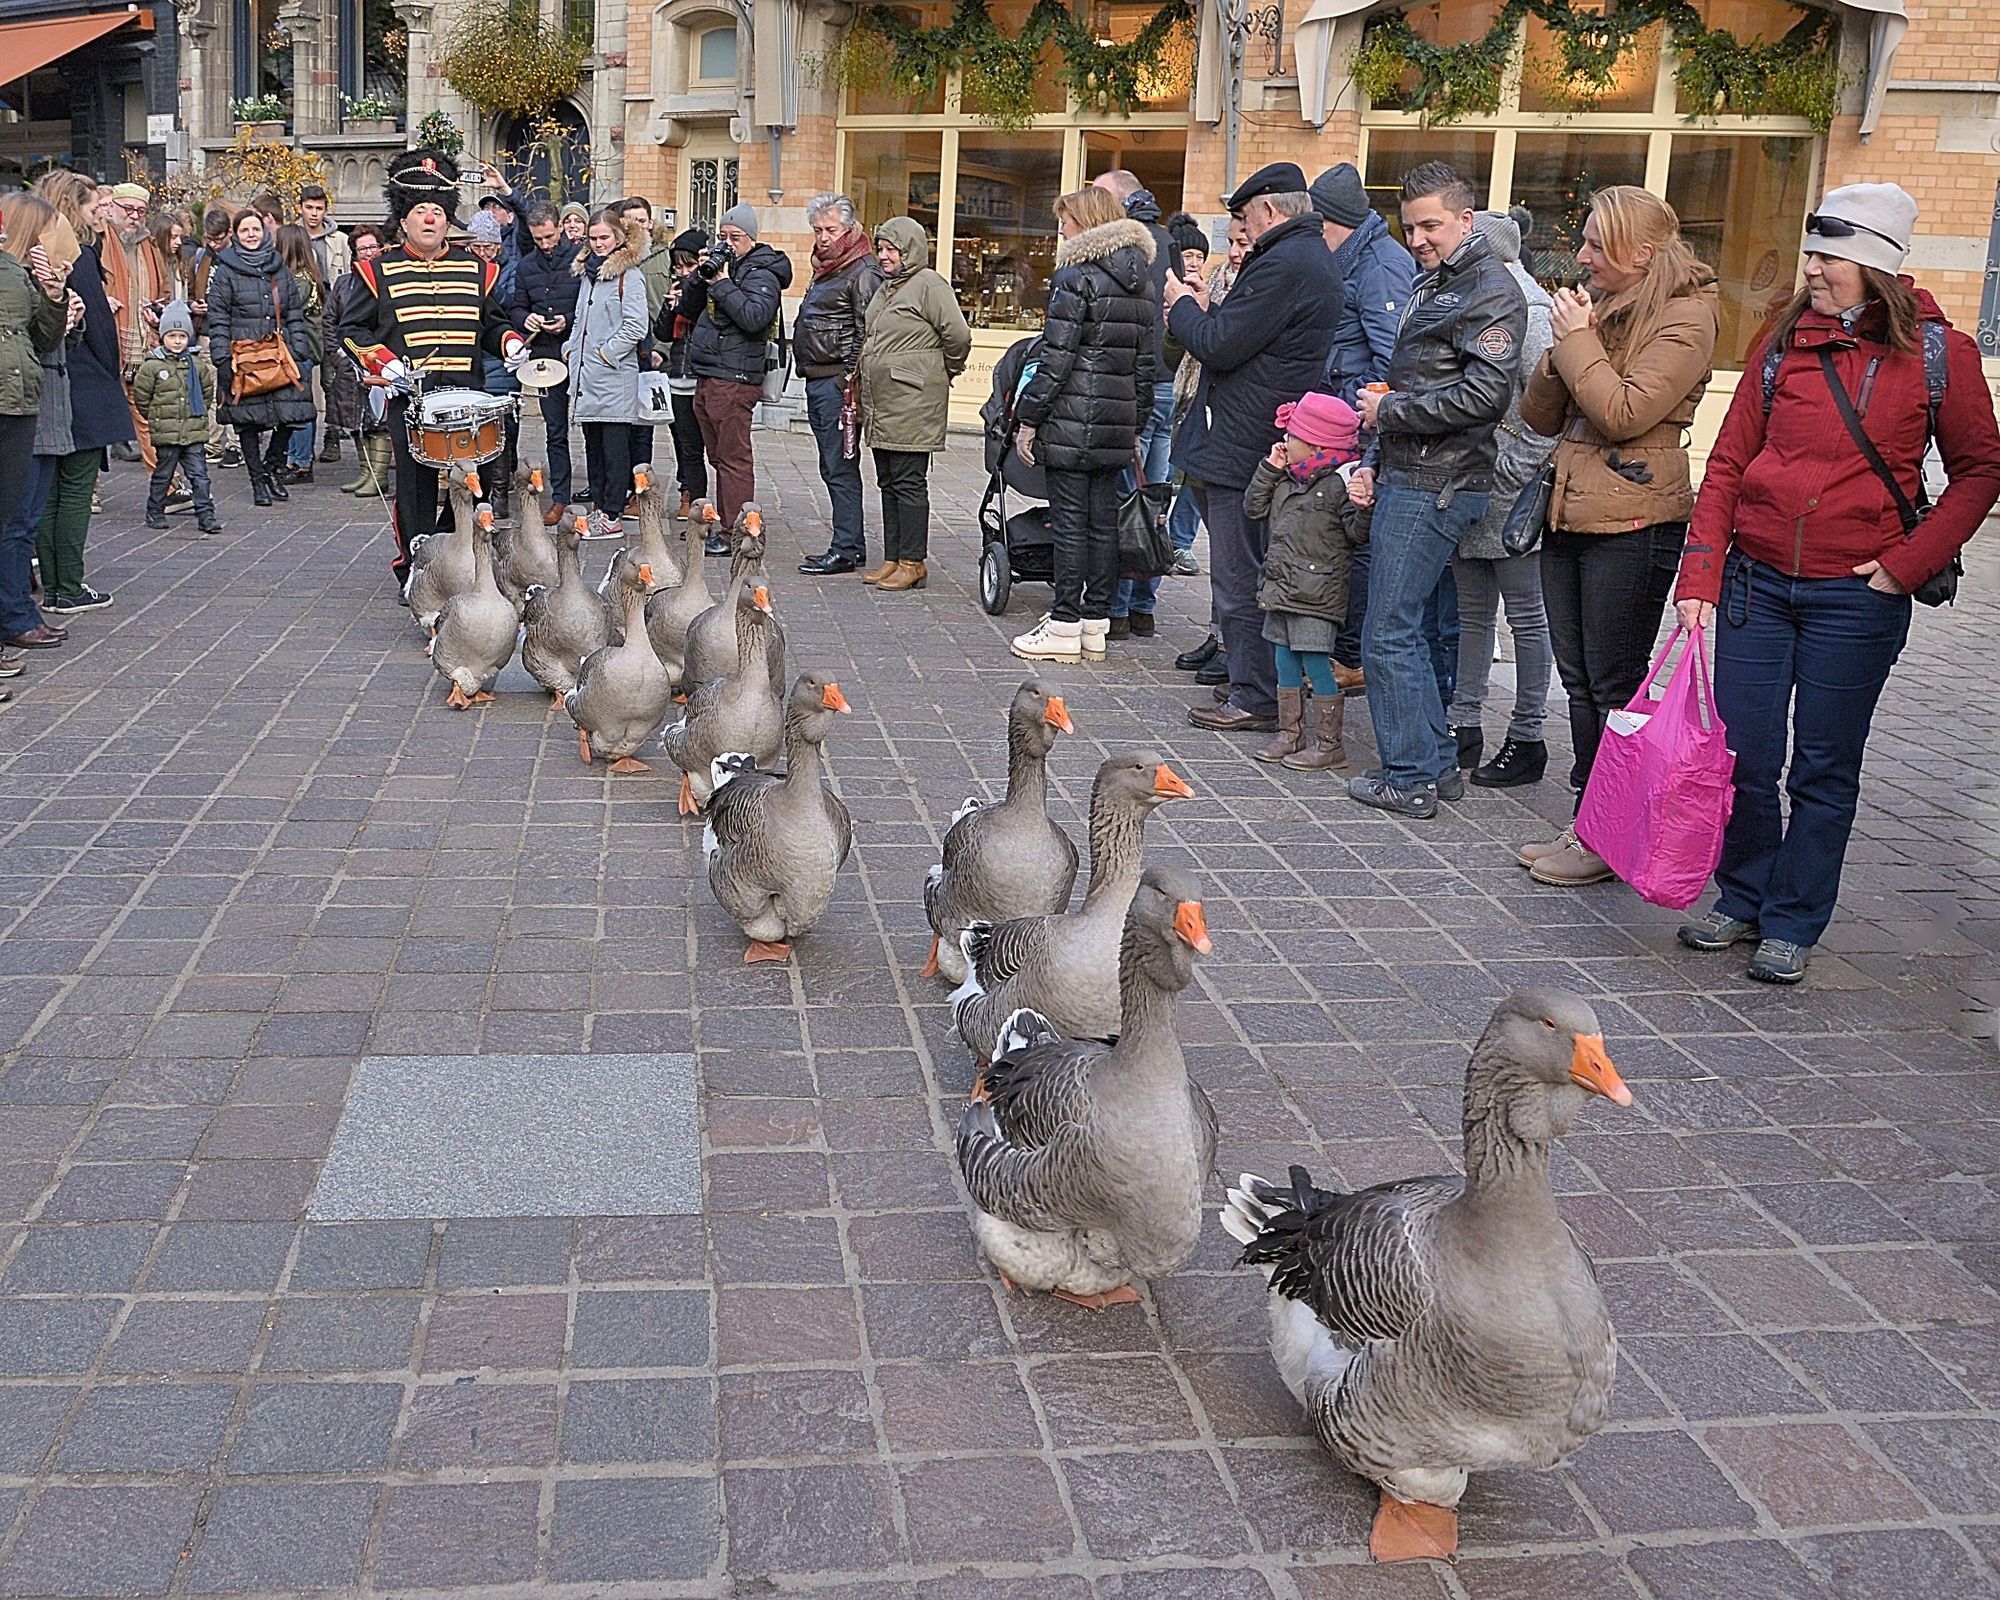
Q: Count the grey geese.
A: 14